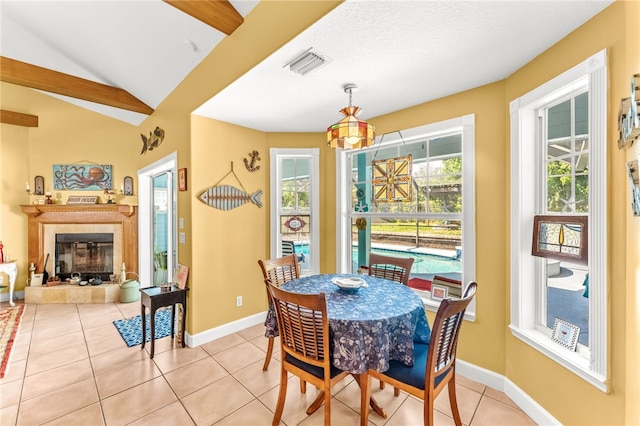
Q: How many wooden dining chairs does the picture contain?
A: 4